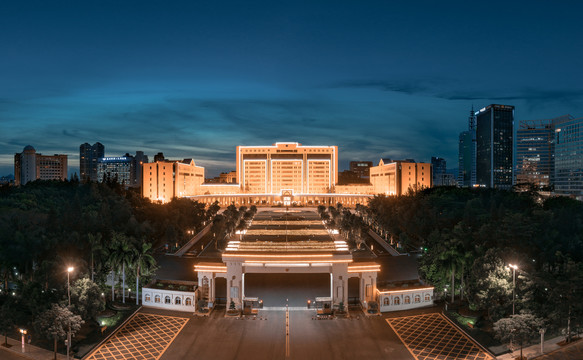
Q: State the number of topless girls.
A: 0